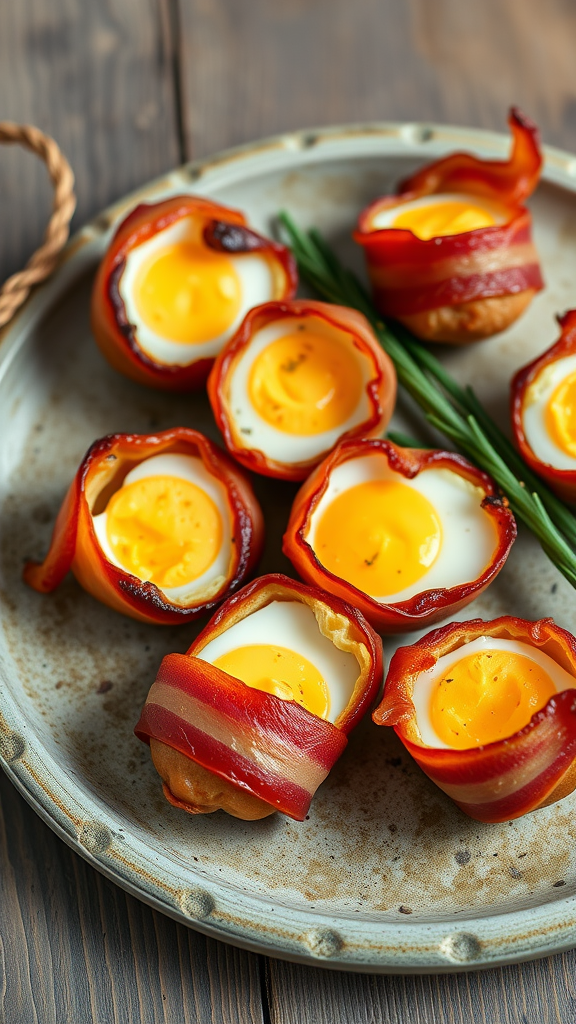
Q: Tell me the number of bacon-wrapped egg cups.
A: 8